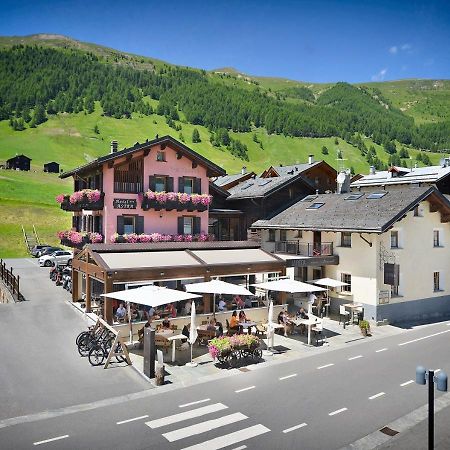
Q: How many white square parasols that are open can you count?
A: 4